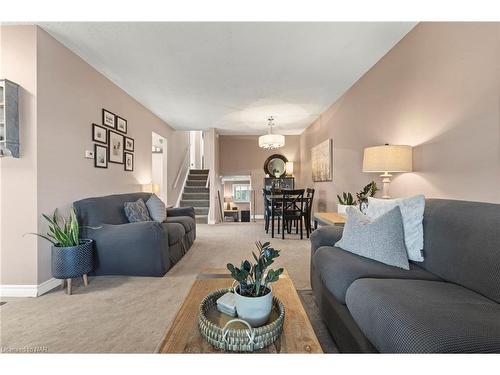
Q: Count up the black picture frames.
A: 7